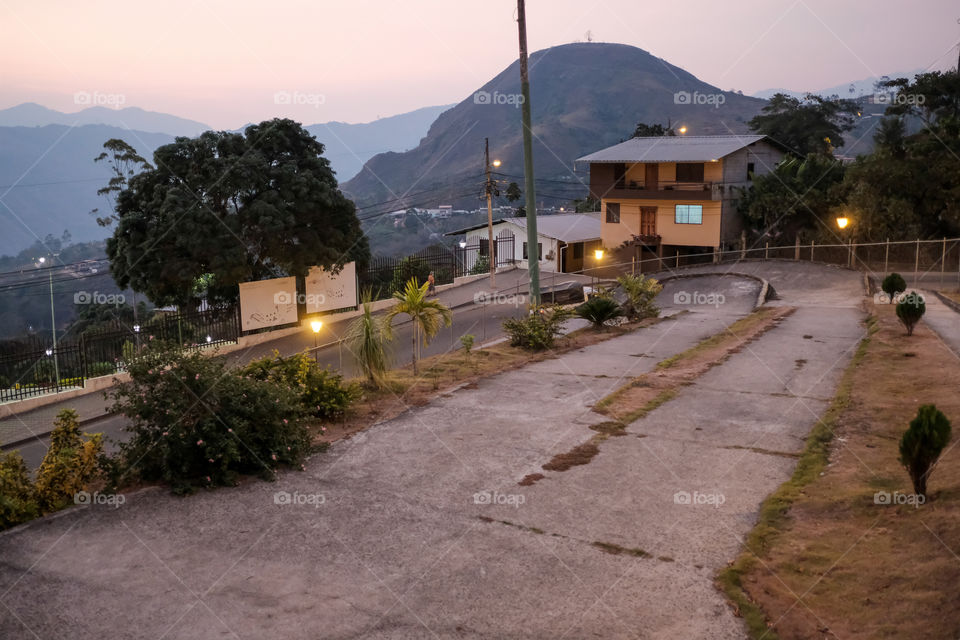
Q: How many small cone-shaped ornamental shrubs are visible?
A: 3